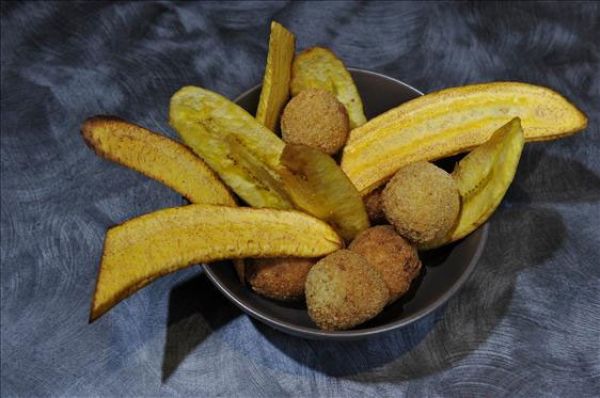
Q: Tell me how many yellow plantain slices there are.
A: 8